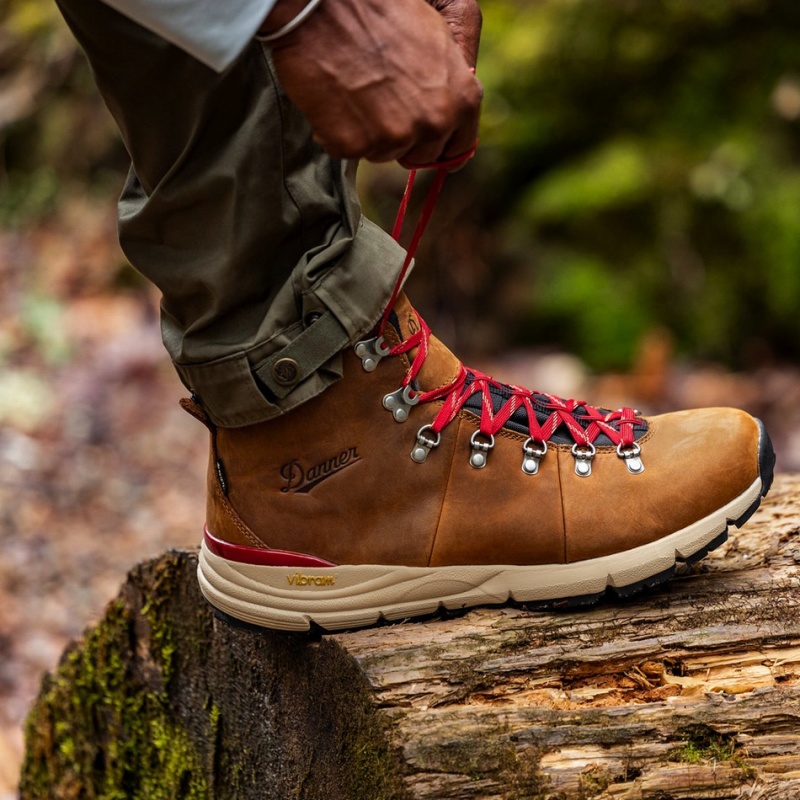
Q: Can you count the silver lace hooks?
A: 7